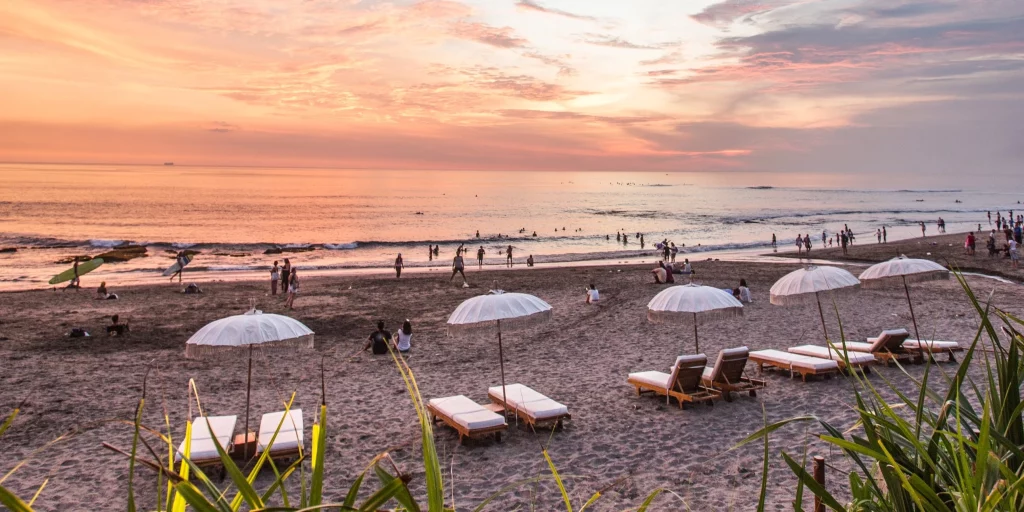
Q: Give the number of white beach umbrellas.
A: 5